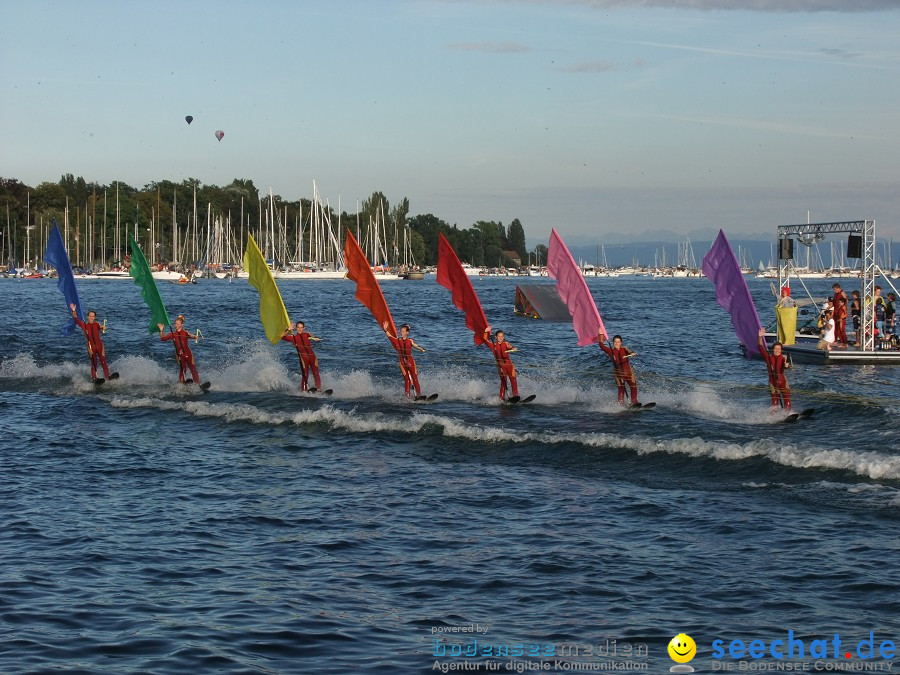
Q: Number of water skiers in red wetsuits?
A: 7